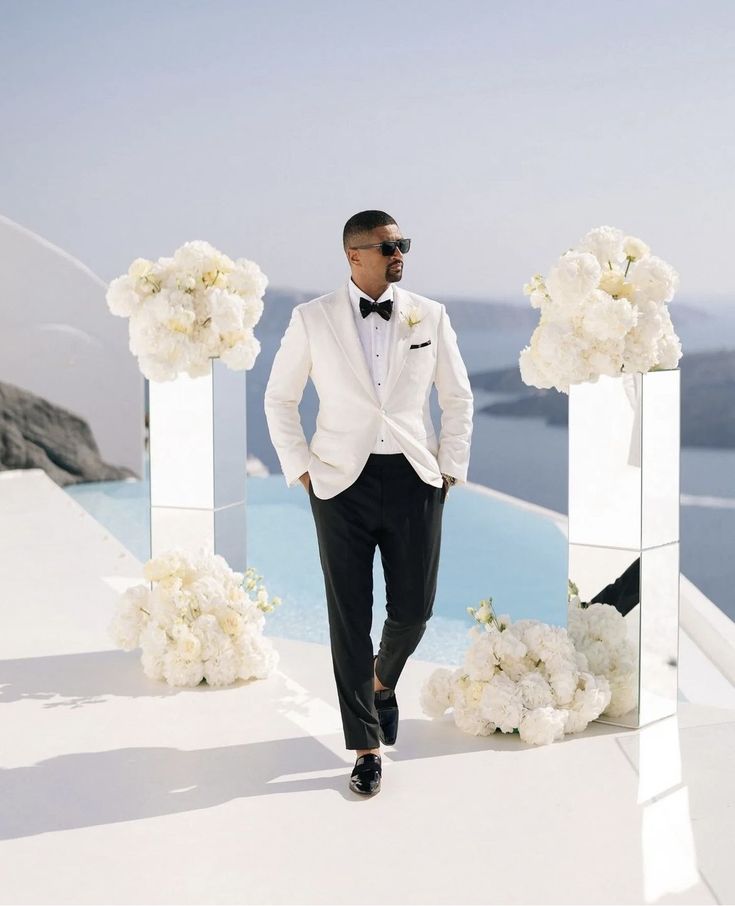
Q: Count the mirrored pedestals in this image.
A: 2